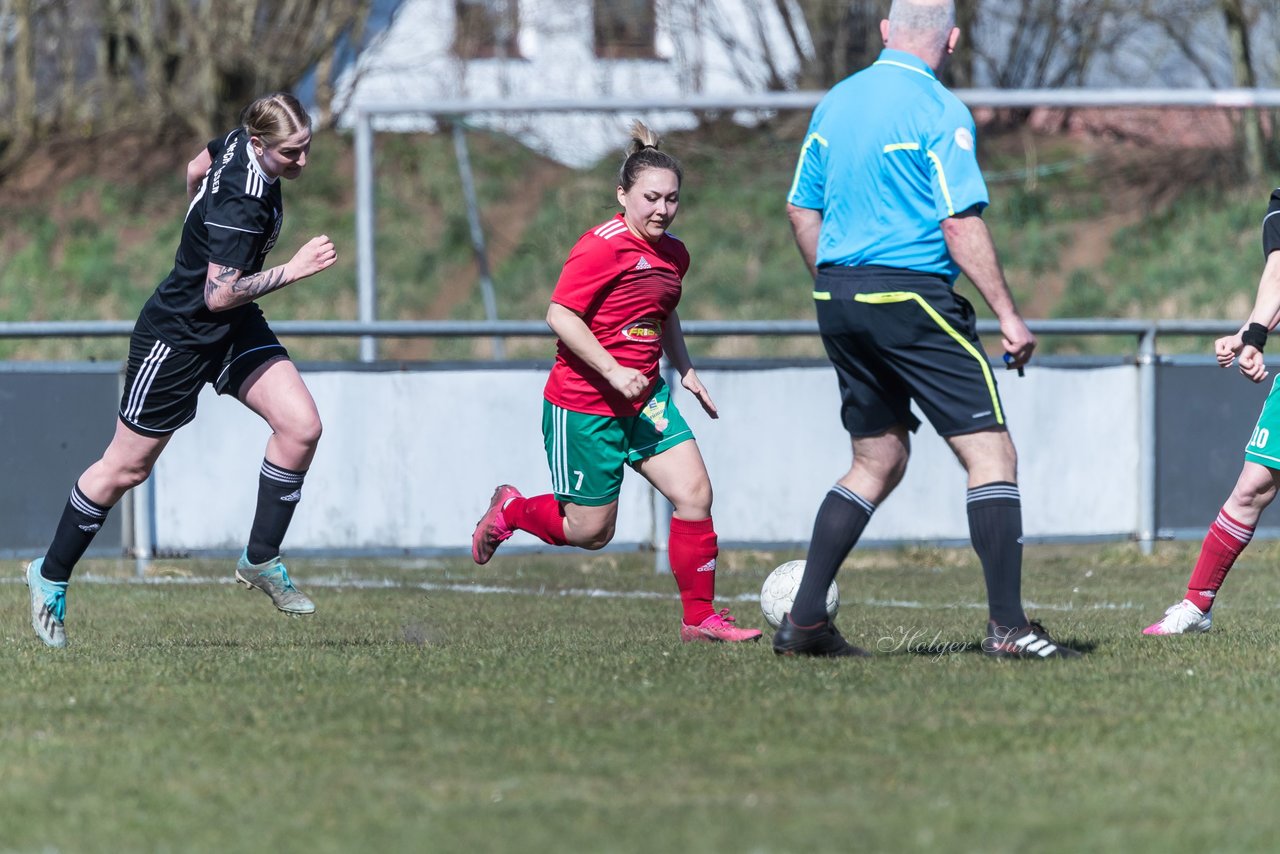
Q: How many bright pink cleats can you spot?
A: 2